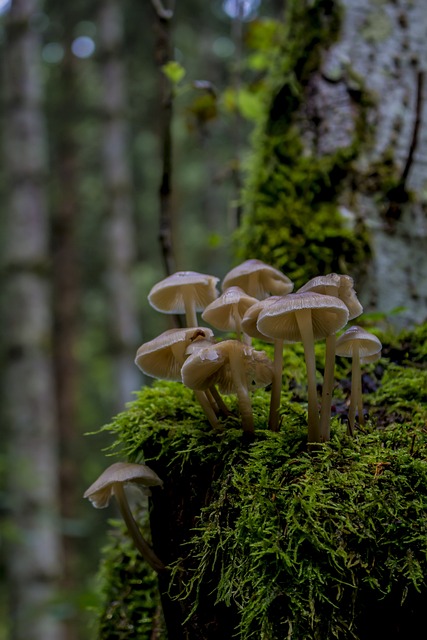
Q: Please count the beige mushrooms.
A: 10